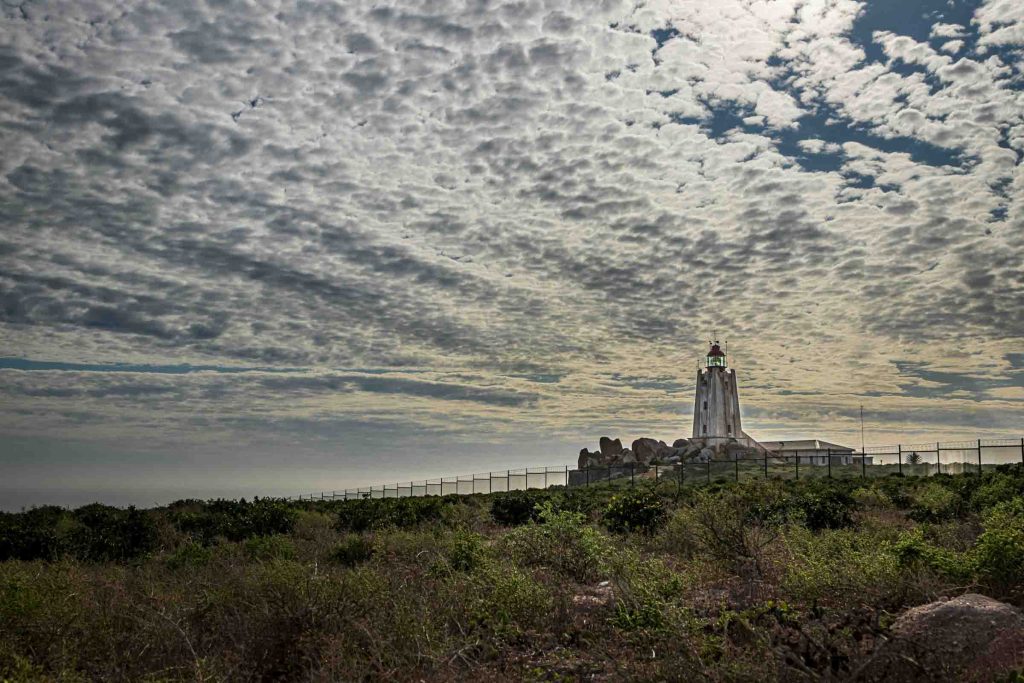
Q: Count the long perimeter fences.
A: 1